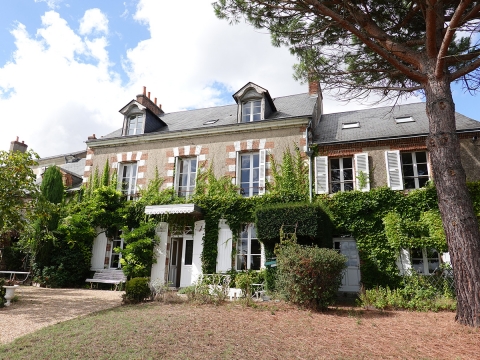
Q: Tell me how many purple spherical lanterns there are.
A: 0